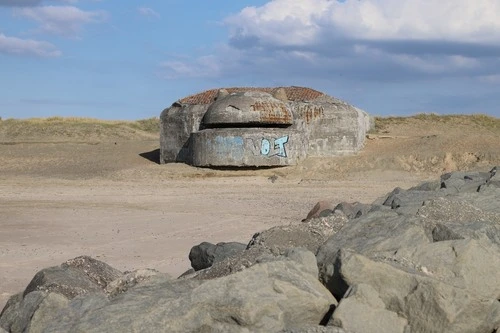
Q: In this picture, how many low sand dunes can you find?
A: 2